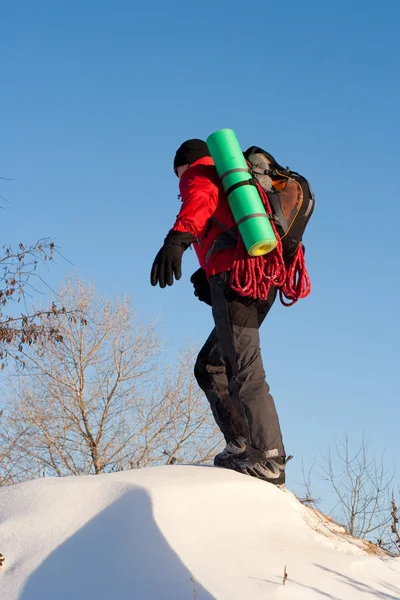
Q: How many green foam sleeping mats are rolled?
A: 1